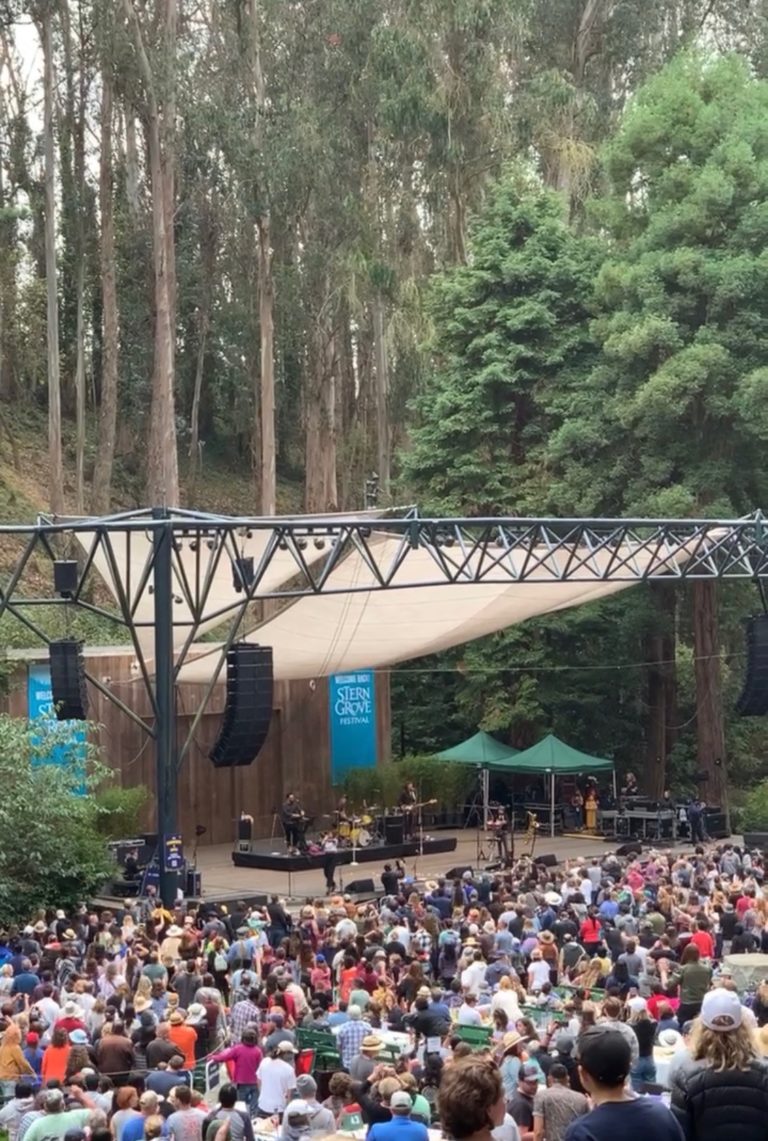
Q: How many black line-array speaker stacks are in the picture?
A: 3